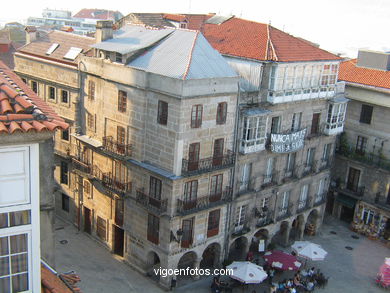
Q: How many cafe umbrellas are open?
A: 3